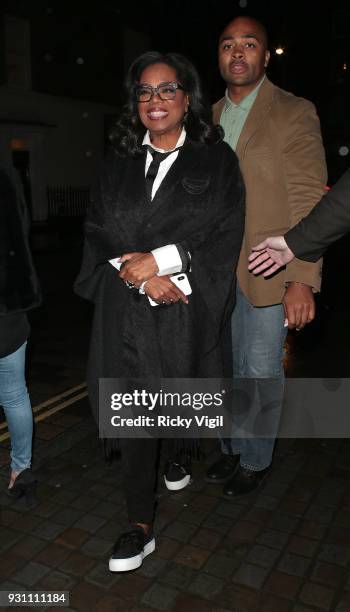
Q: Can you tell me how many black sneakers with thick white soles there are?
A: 2